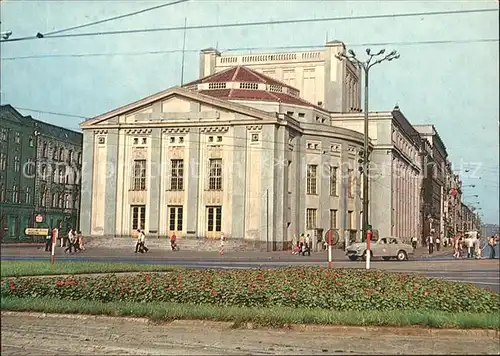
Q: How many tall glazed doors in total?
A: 3